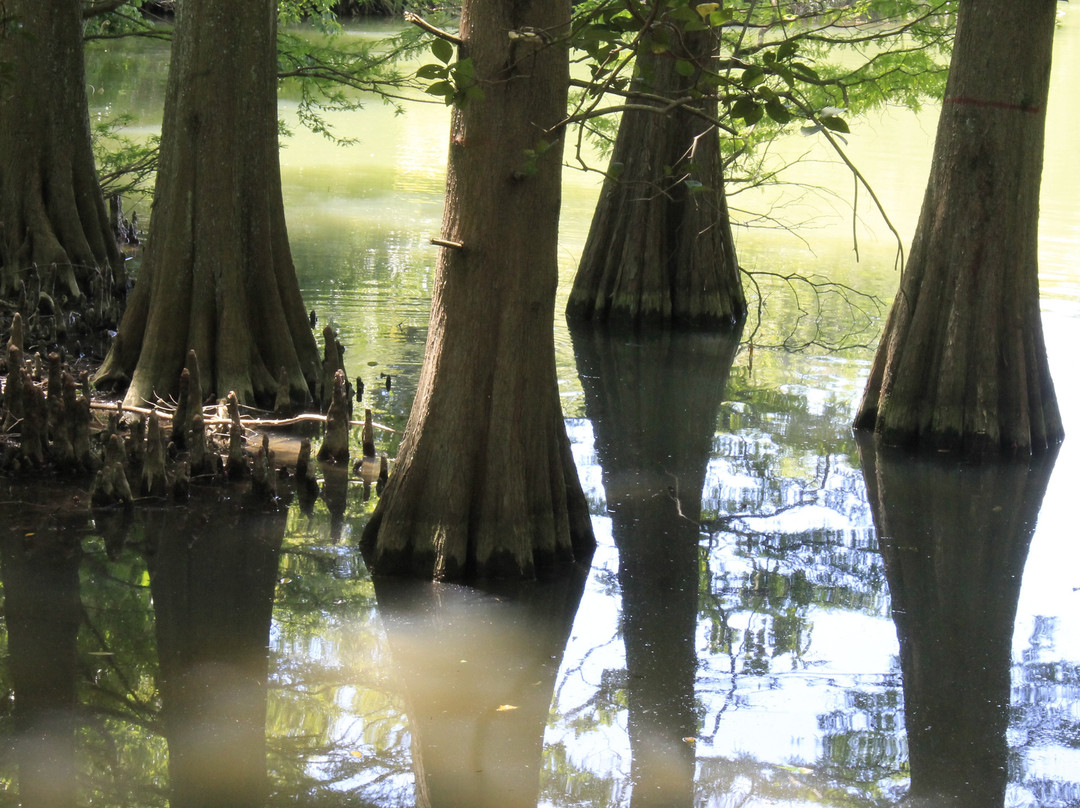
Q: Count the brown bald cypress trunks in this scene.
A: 5